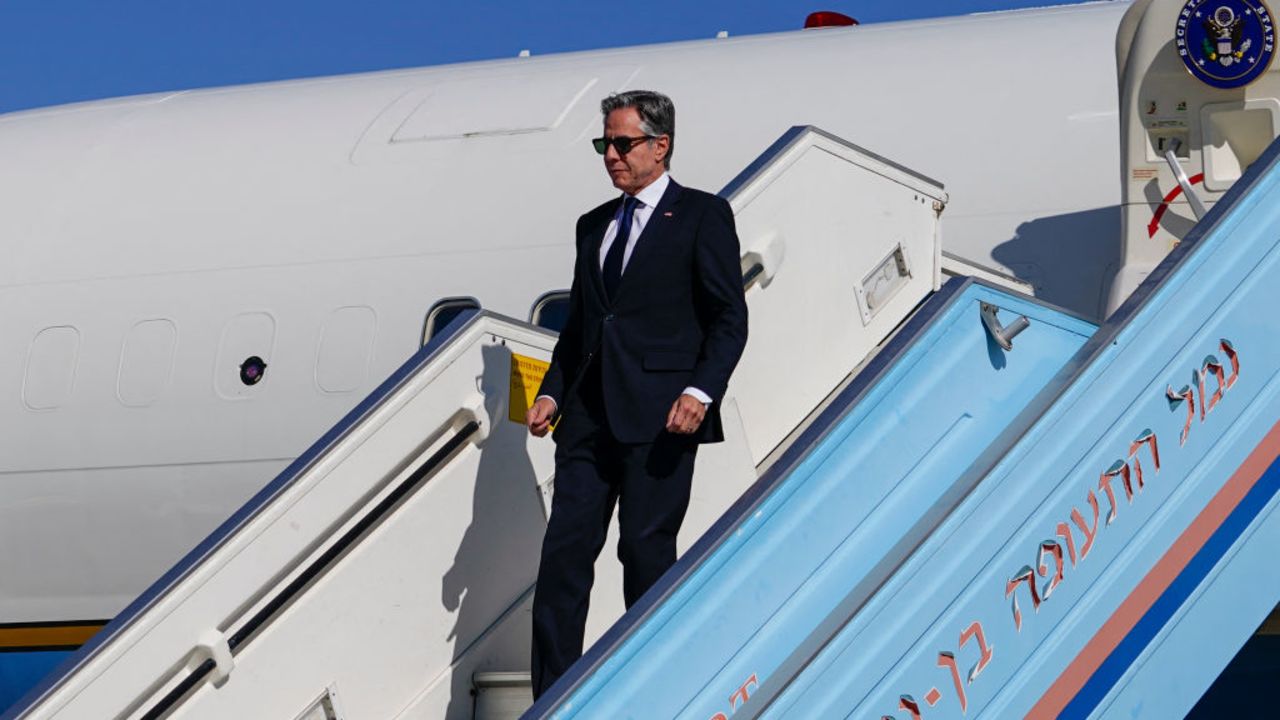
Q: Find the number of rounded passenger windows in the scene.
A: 6